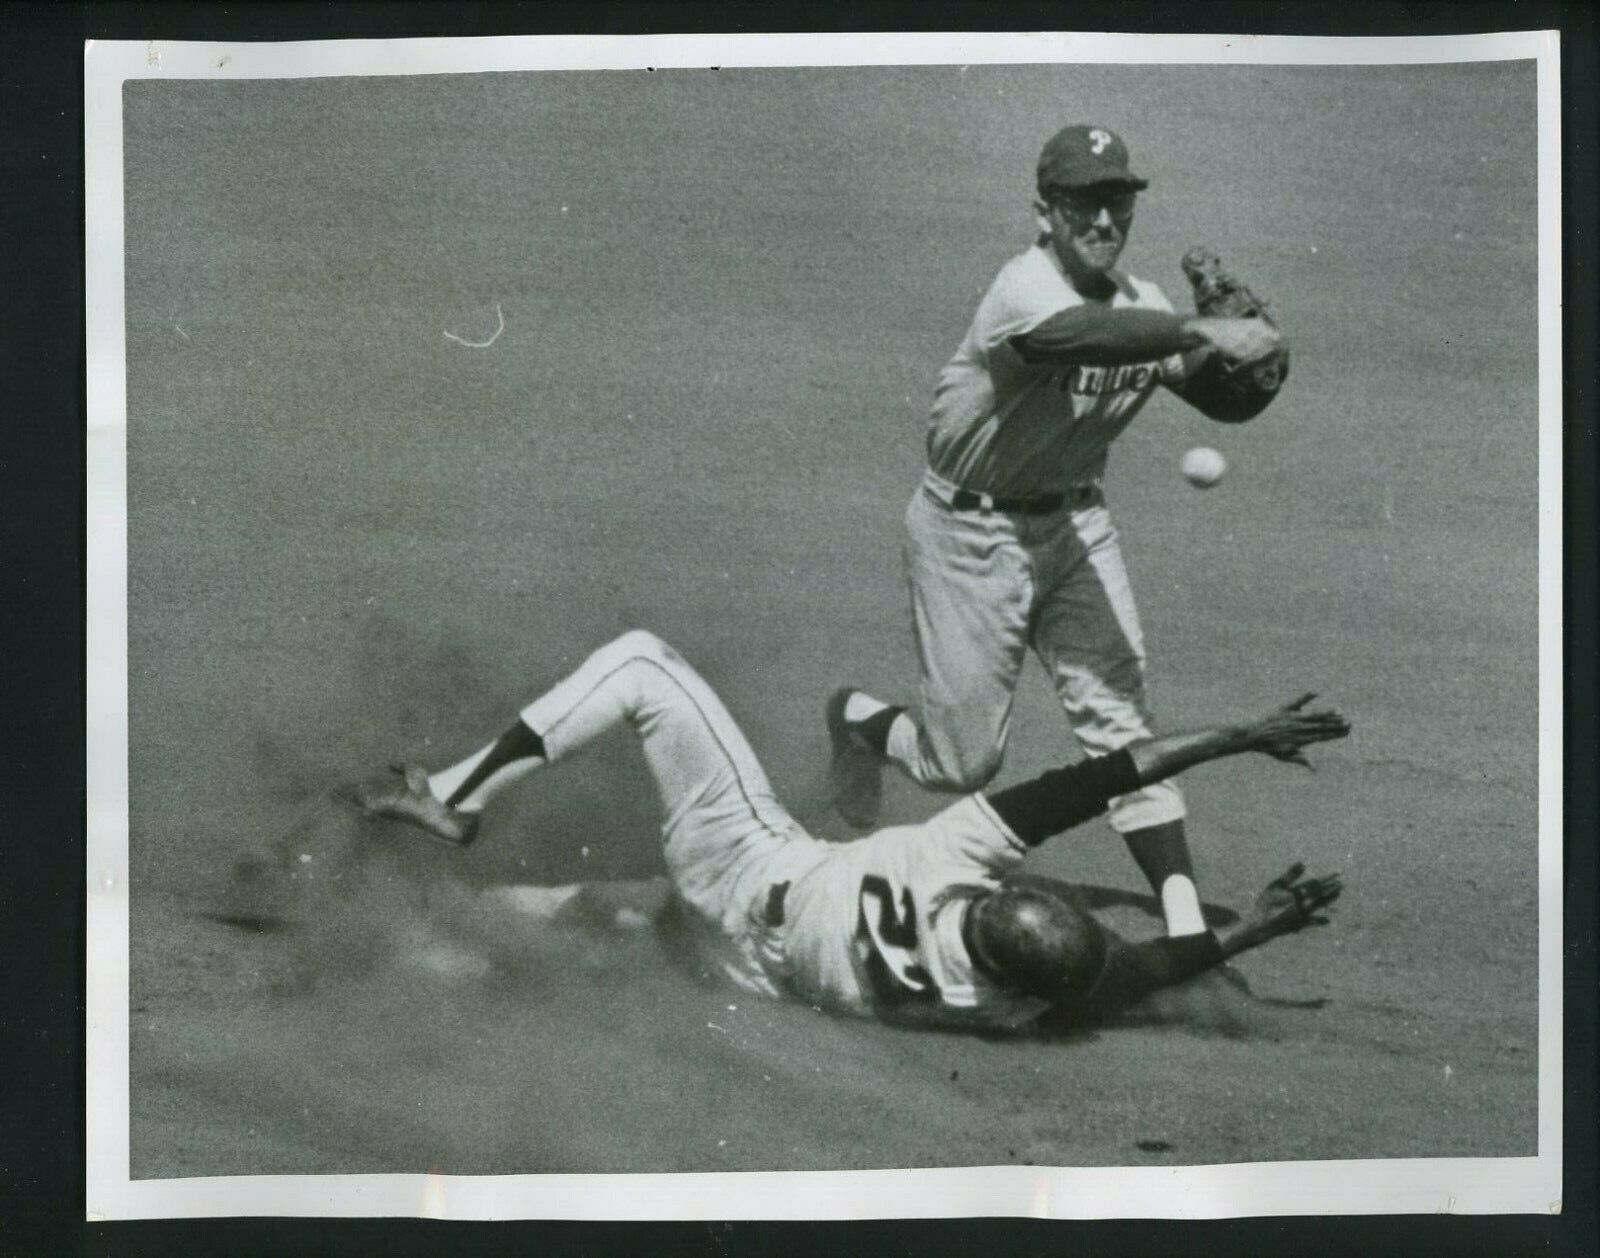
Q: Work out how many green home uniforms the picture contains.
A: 0